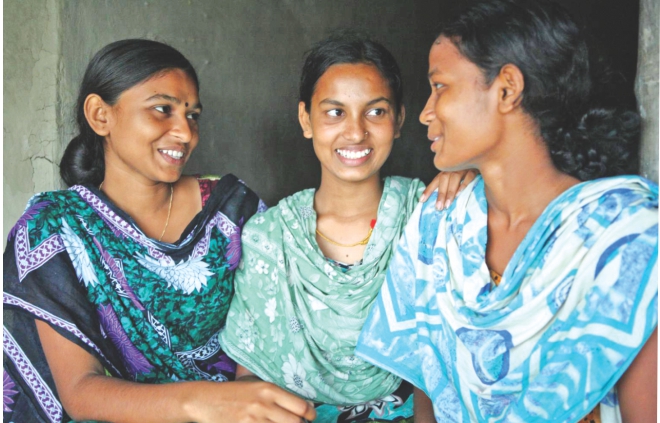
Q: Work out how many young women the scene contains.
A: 3